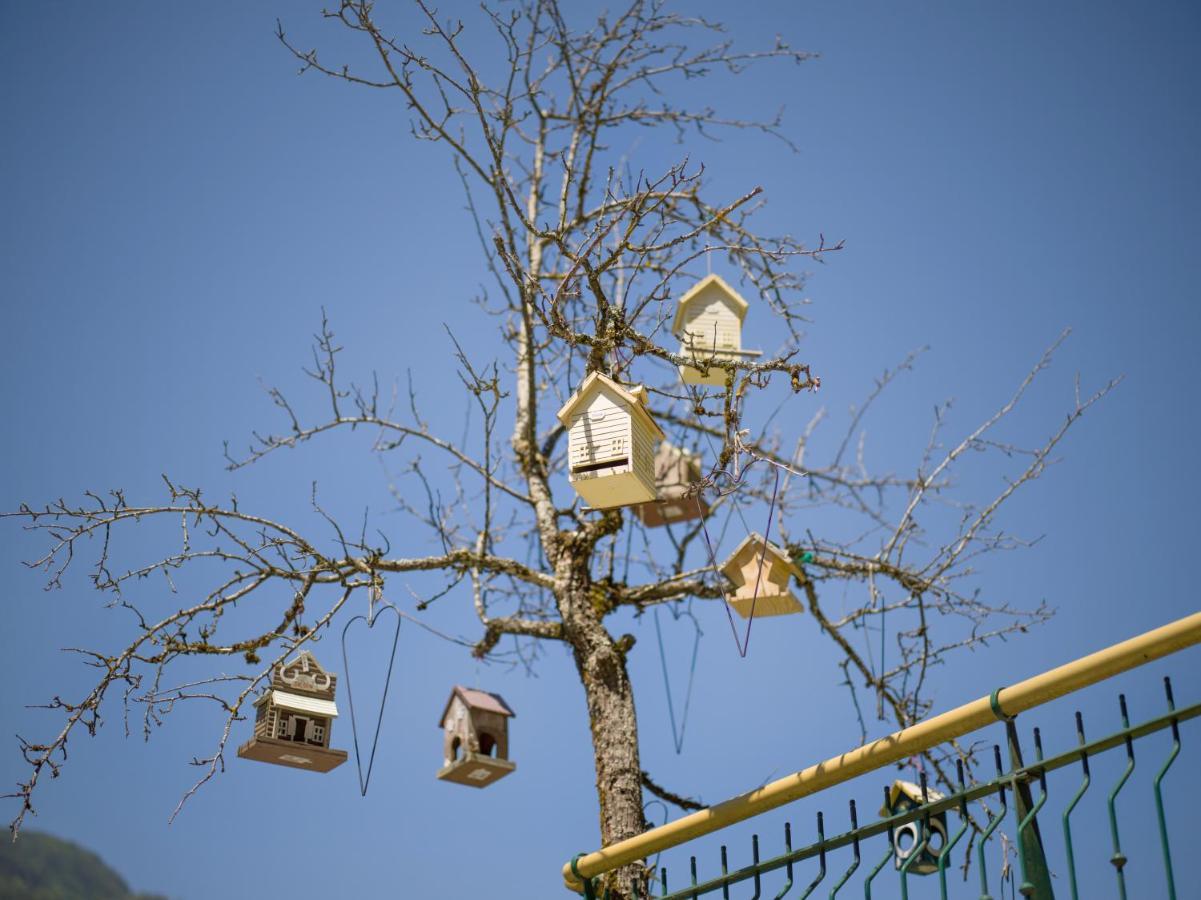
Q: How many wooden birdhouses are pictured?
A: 7